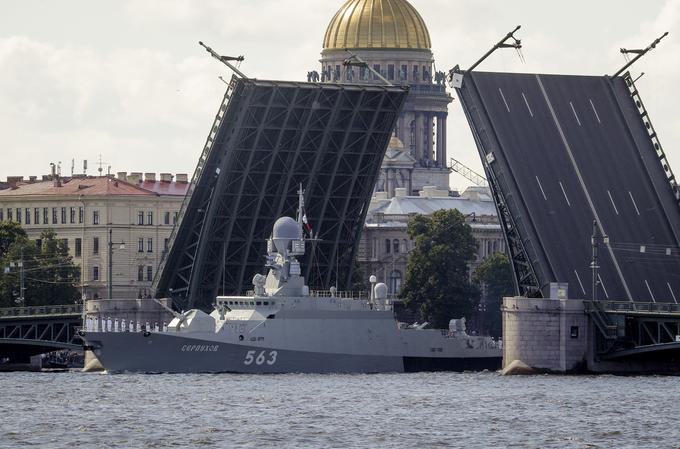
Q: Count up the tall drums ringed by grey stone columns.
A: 1